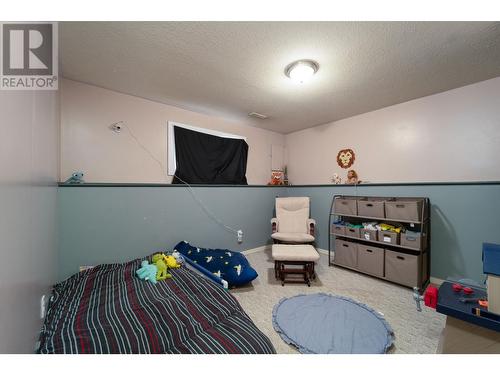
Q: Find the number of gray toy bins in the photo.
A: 11